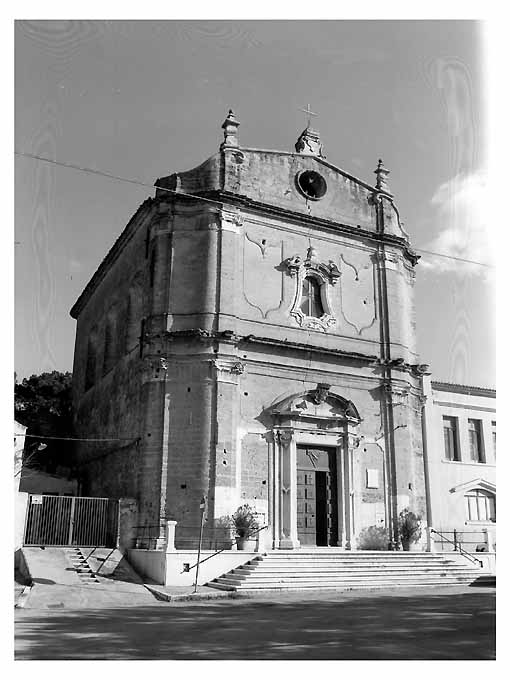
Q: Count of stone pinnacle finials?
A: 2